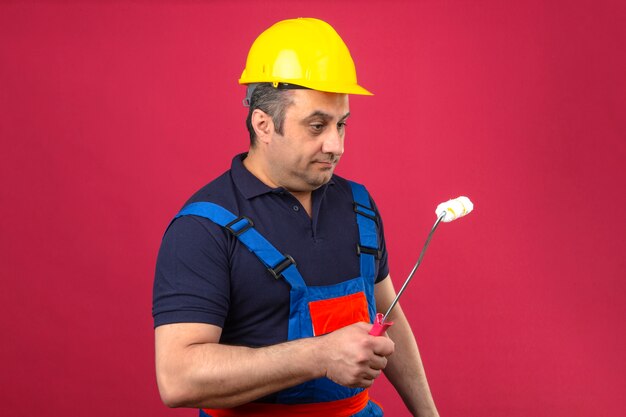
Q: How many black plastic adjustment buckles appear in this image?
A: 4